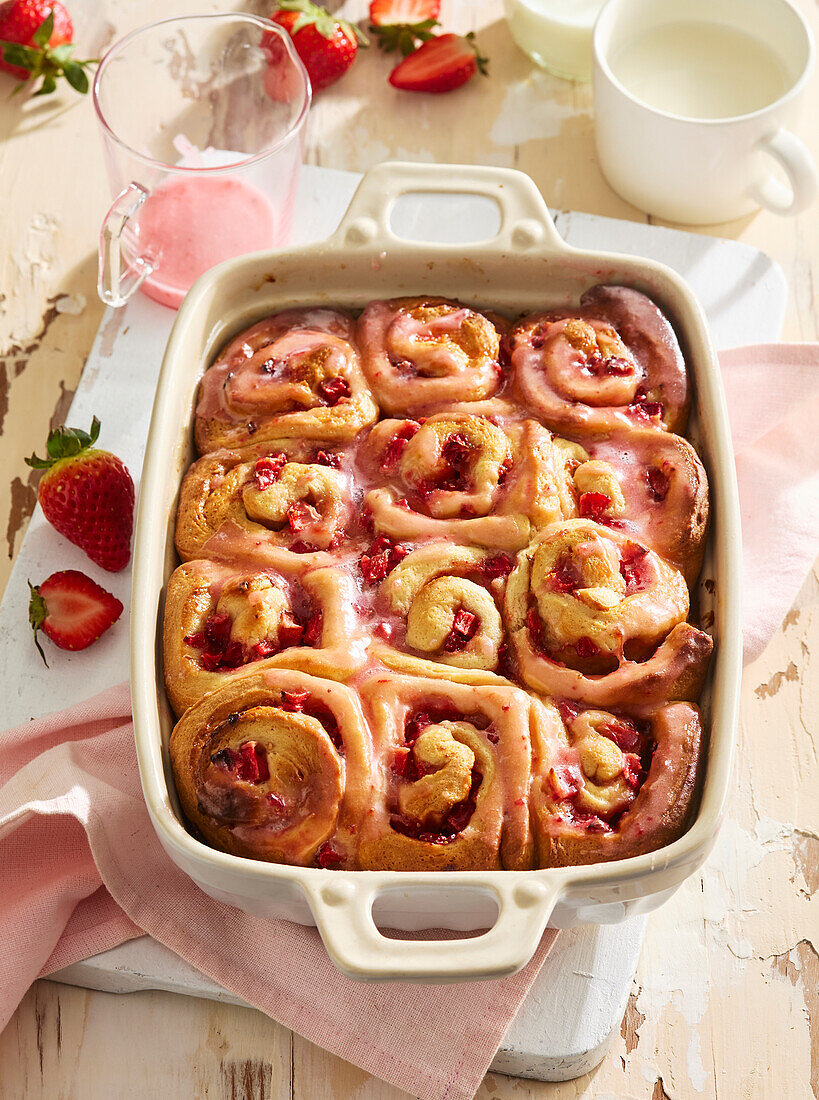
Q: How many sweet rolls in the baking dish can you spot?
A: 12